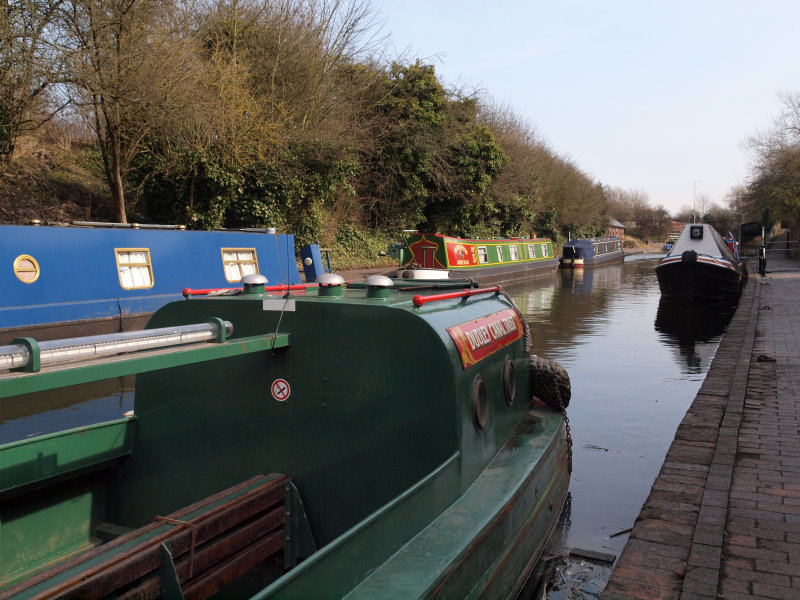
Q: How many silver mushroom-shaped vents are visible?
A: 3